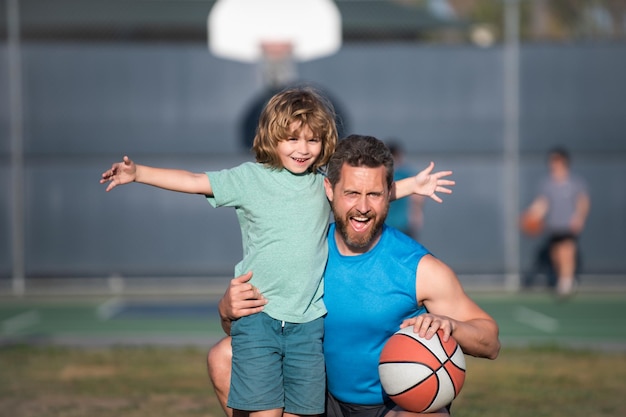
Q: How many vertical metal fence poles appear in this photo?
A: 2